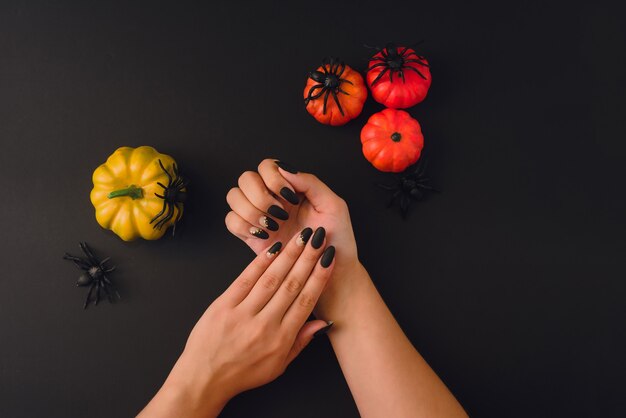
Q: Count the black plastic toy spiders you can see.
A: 5